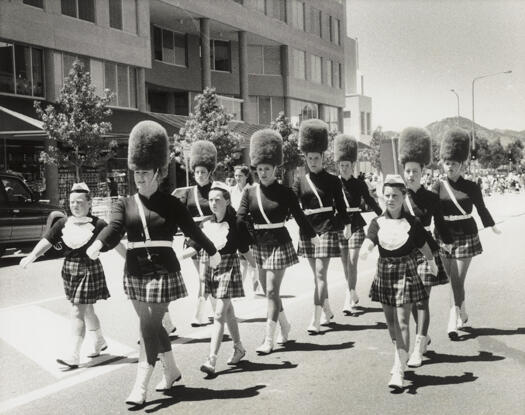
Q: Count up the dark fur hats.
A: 7